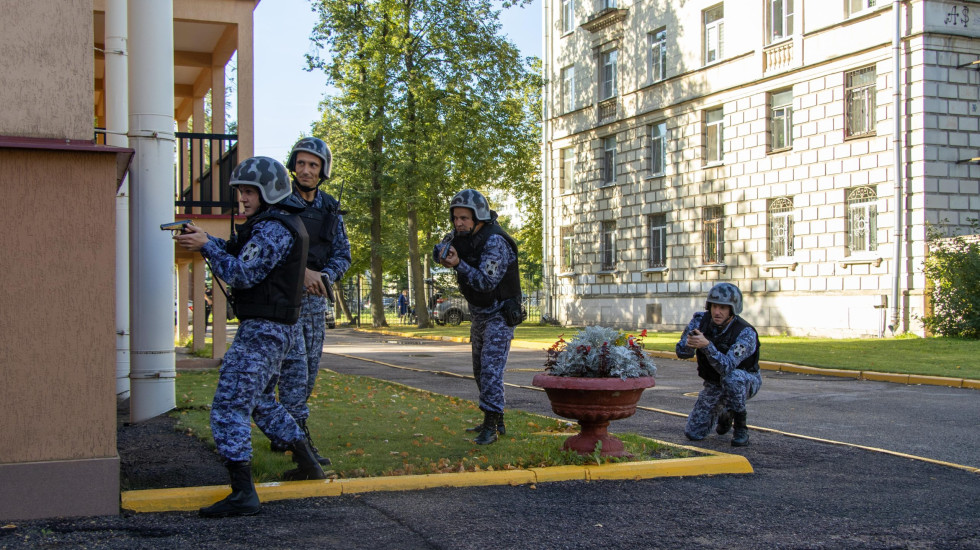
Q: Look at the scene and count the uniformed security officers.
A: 4